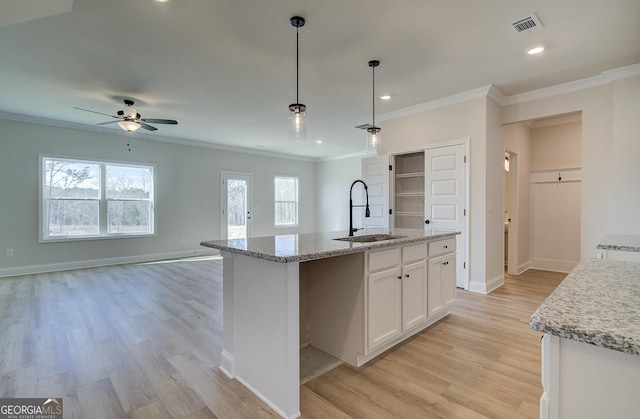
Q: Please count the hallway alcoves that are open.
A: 1